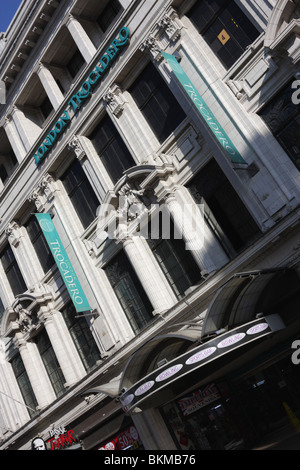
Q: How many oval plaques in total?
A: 6